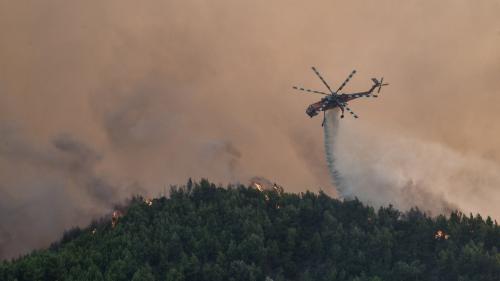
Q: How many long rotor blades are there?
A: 6